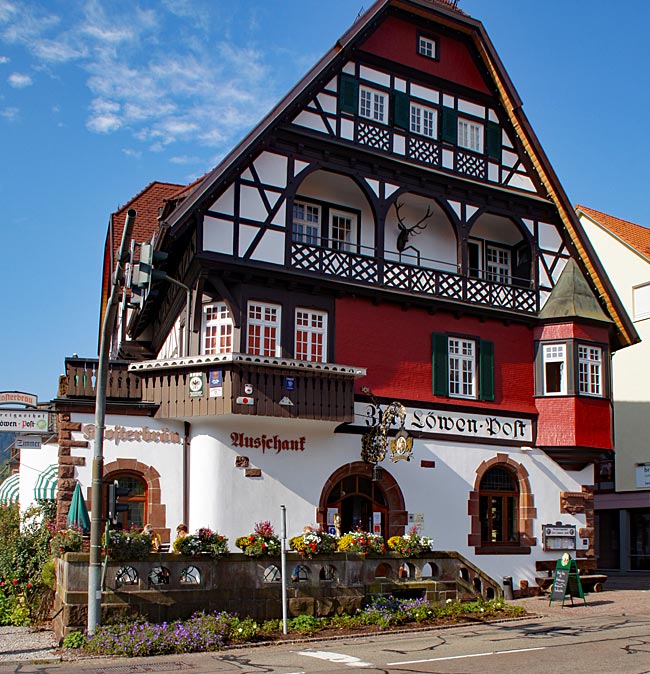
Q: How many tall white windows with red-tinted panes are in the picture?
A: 3